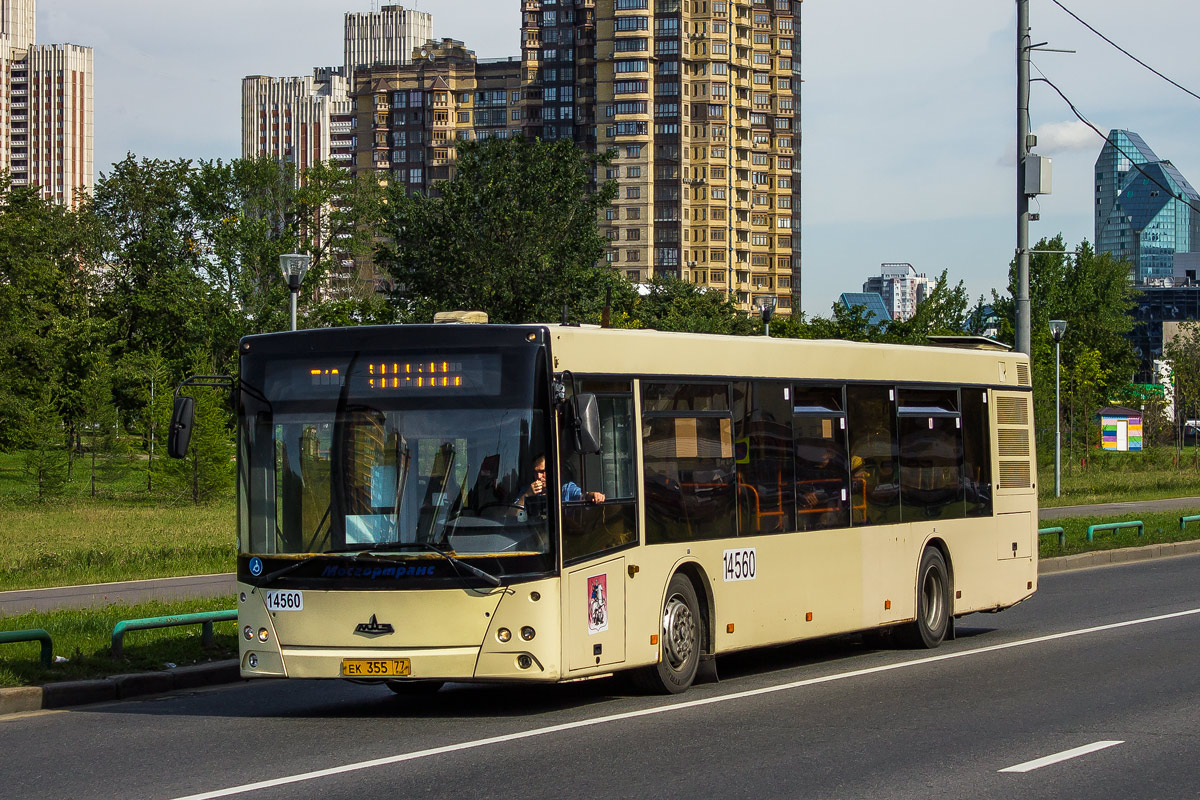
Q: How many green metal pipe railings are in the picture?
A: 5